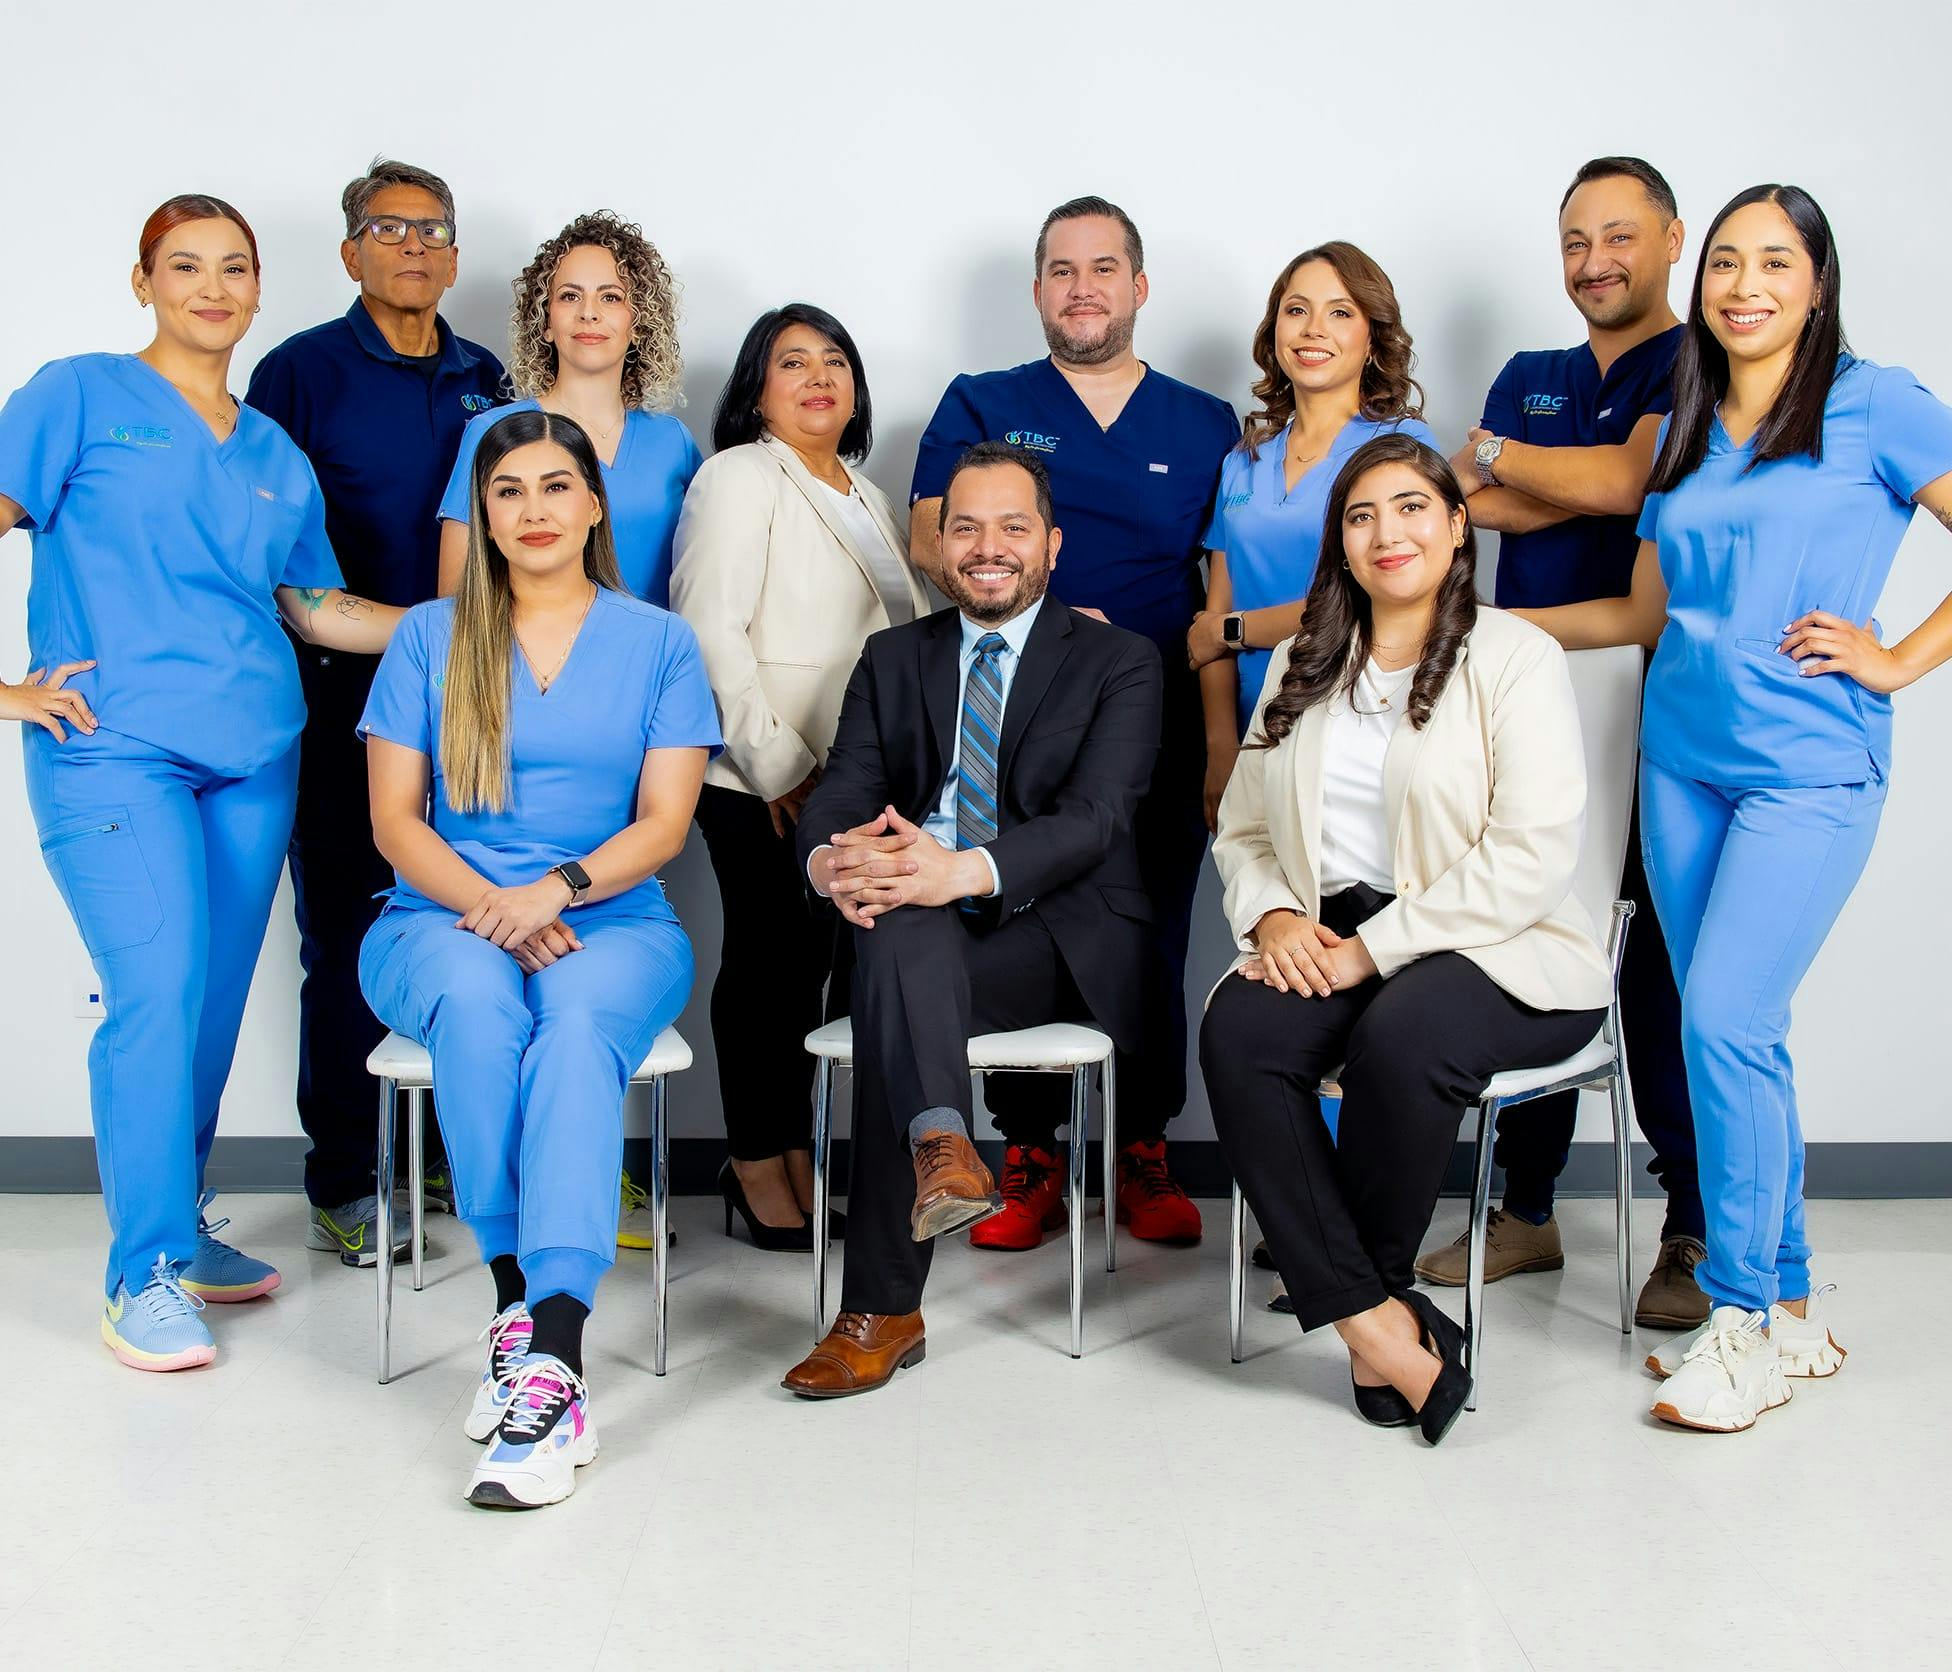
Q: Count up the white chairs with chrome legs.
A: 3